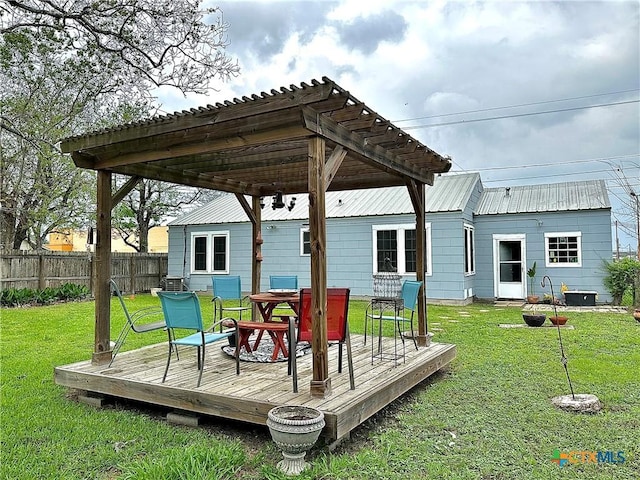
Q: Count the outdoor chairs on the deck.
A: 6